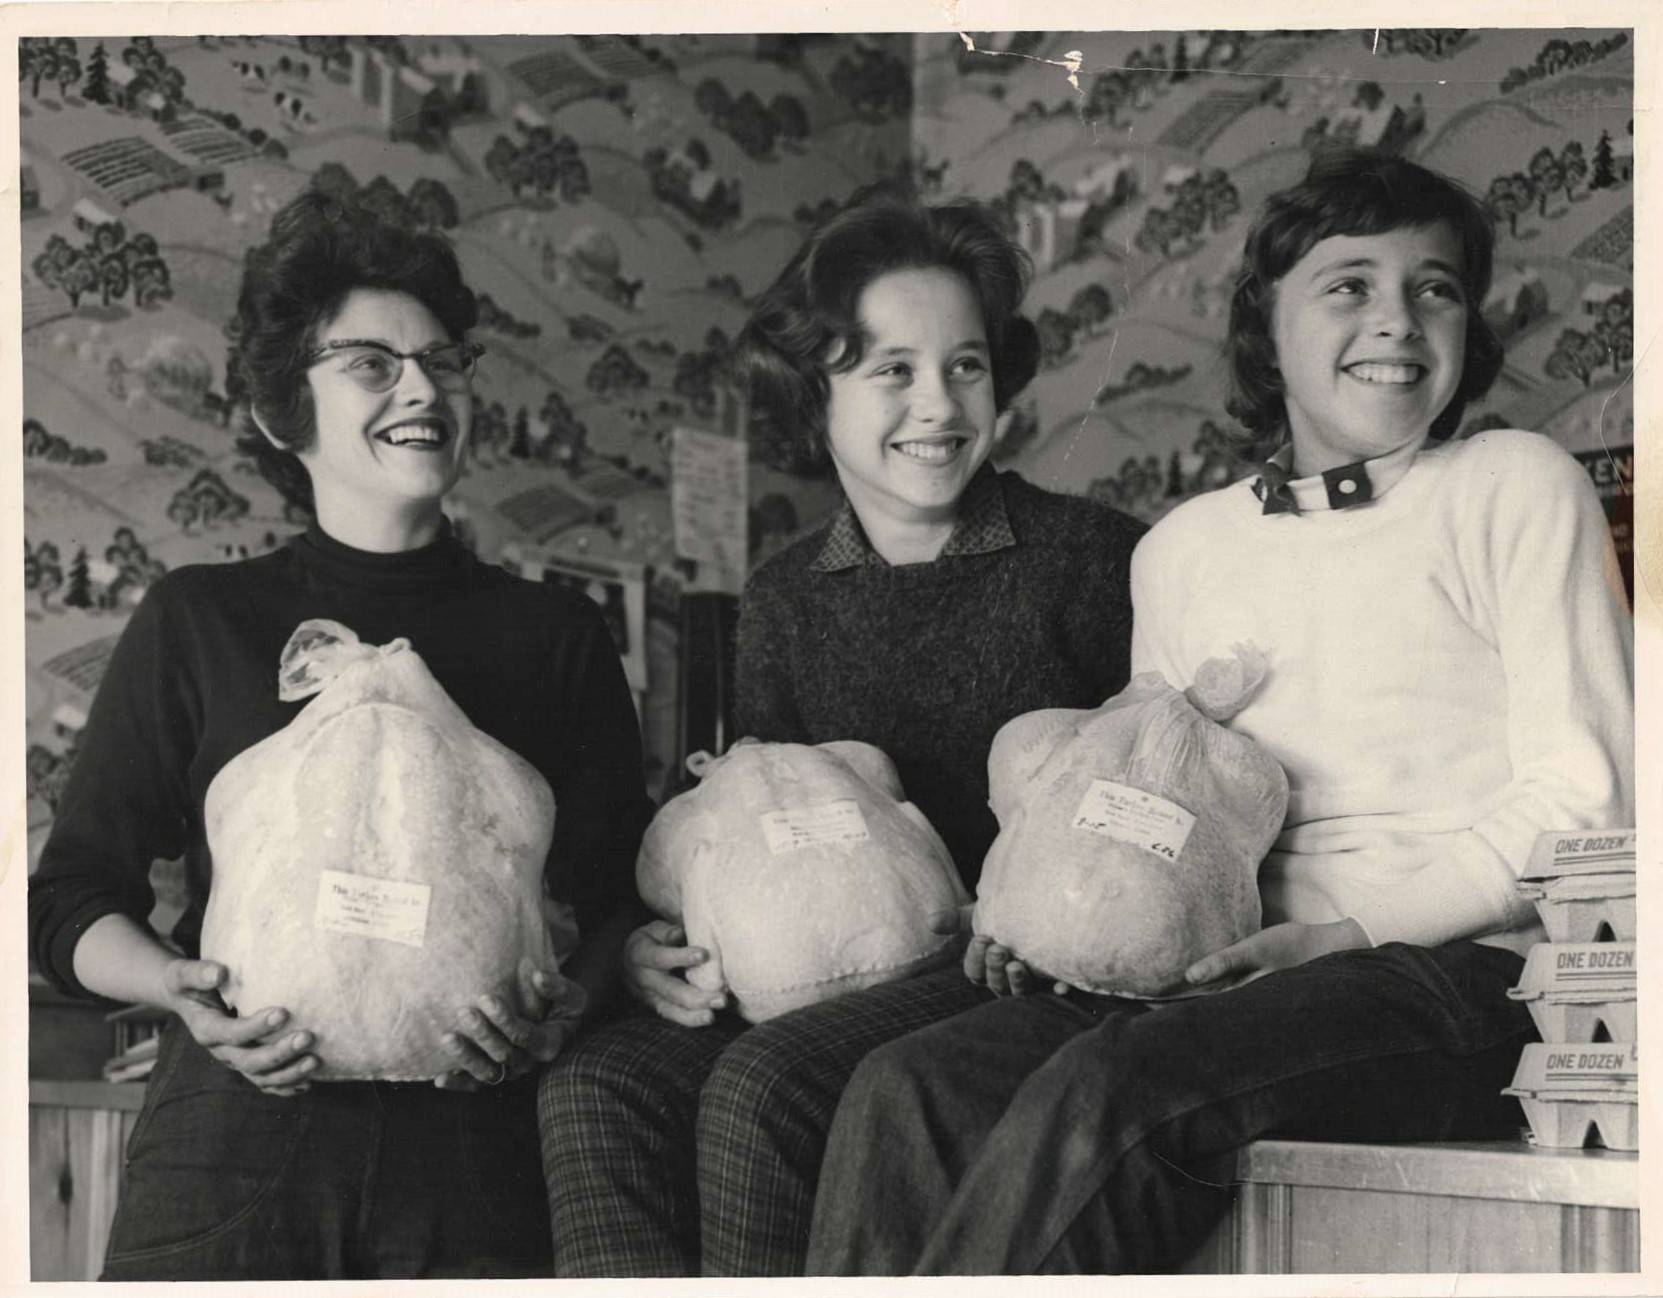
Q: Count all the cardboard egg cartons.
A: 3